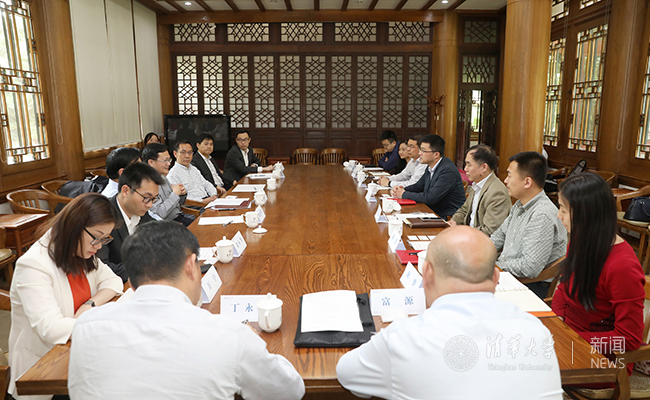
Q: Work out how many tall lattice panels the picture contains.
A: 10